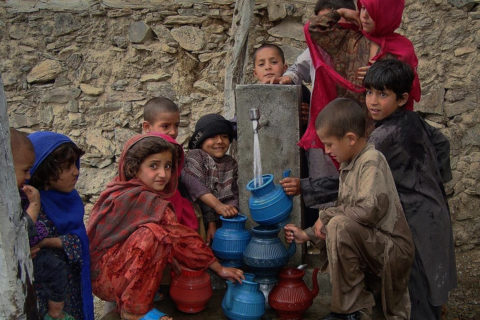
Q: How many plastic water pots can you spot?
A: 6